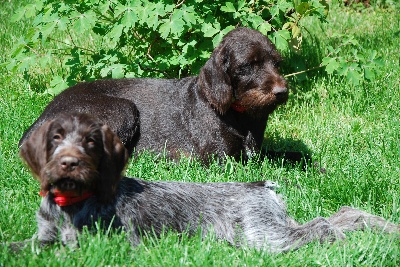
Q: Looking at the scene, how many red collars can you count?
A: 2